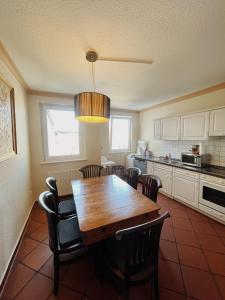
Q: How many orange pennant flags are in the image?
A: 0